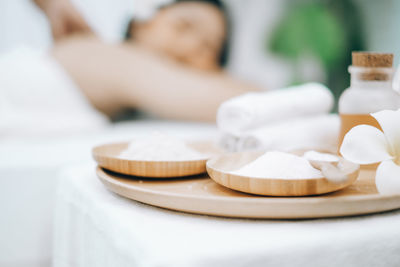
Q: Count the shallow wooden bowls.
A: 2